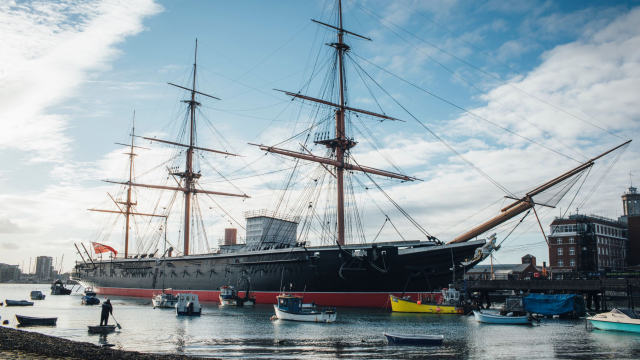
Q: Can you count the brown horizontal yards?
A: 9